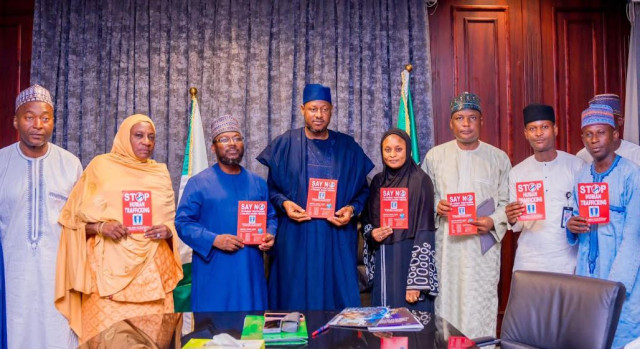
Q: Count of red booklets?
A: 7